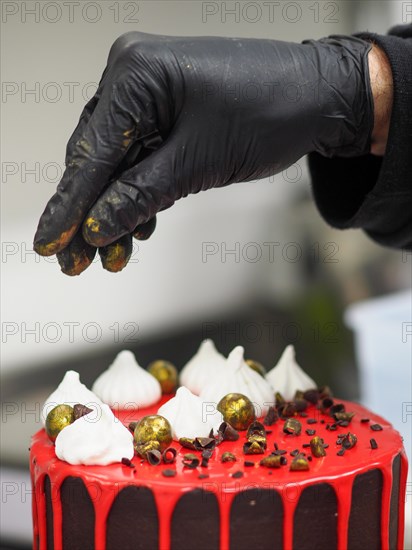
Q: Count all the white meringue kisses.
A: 7